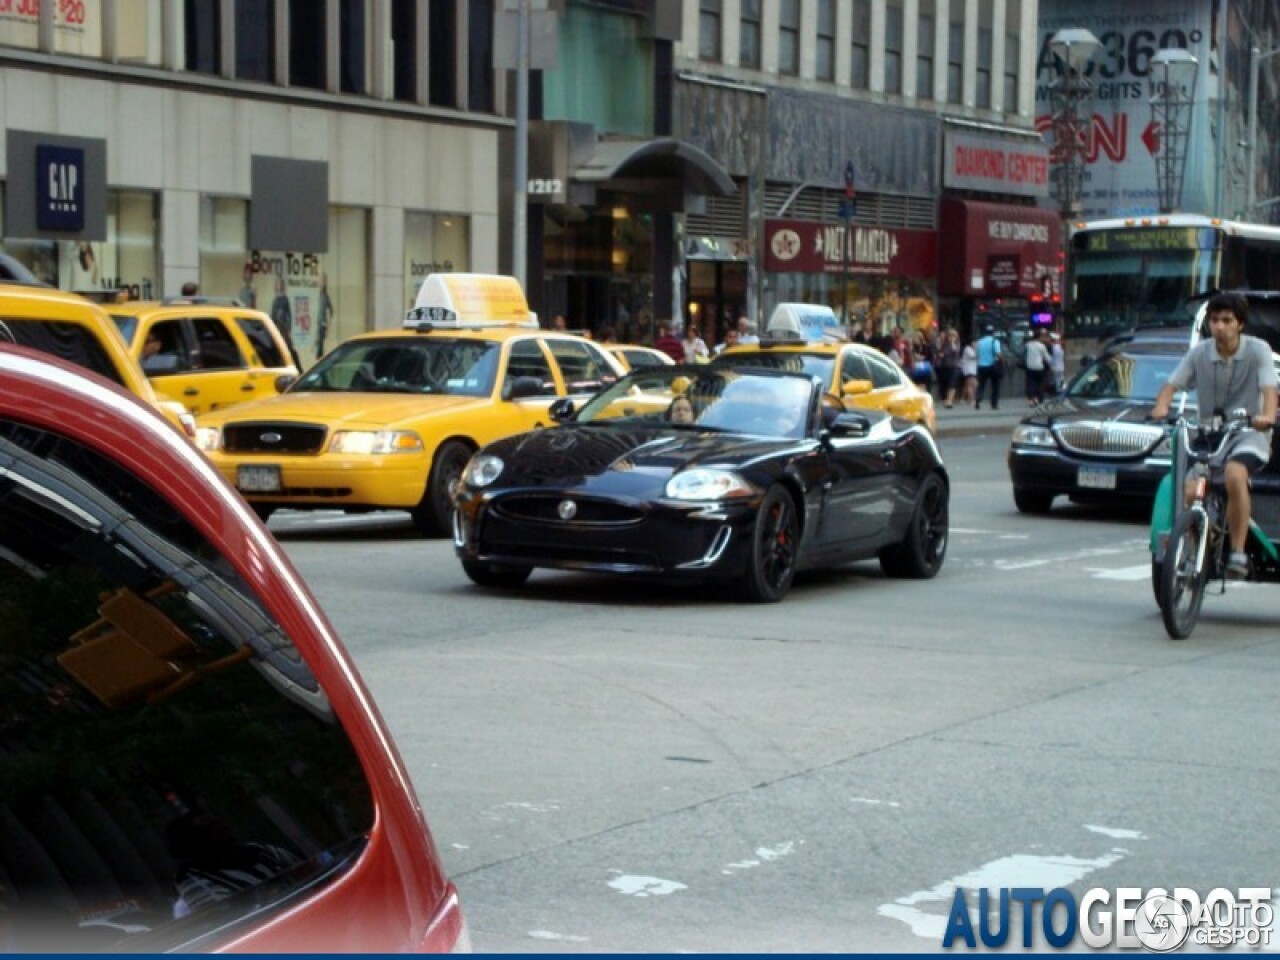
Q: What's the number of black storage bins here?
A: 0